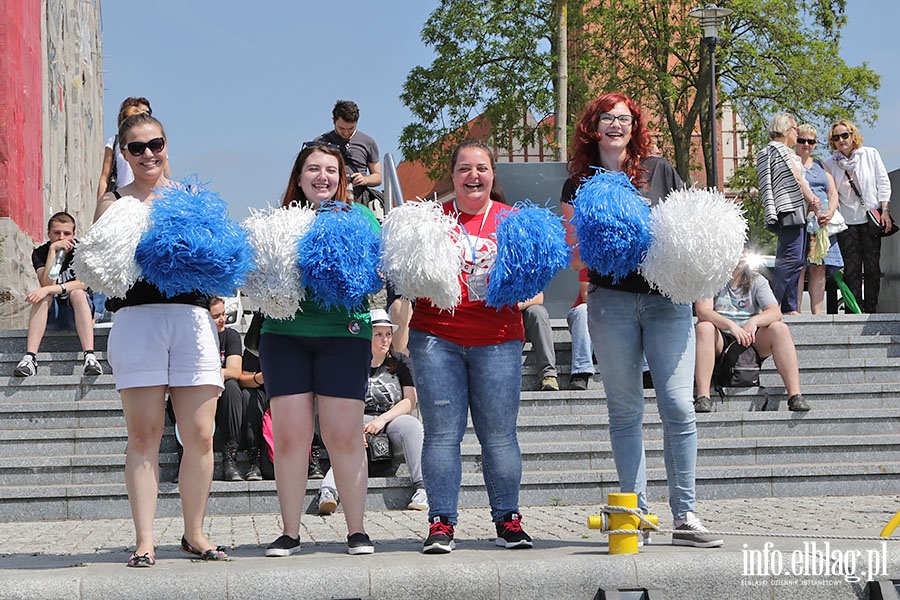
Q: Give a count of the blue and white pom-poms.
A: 8